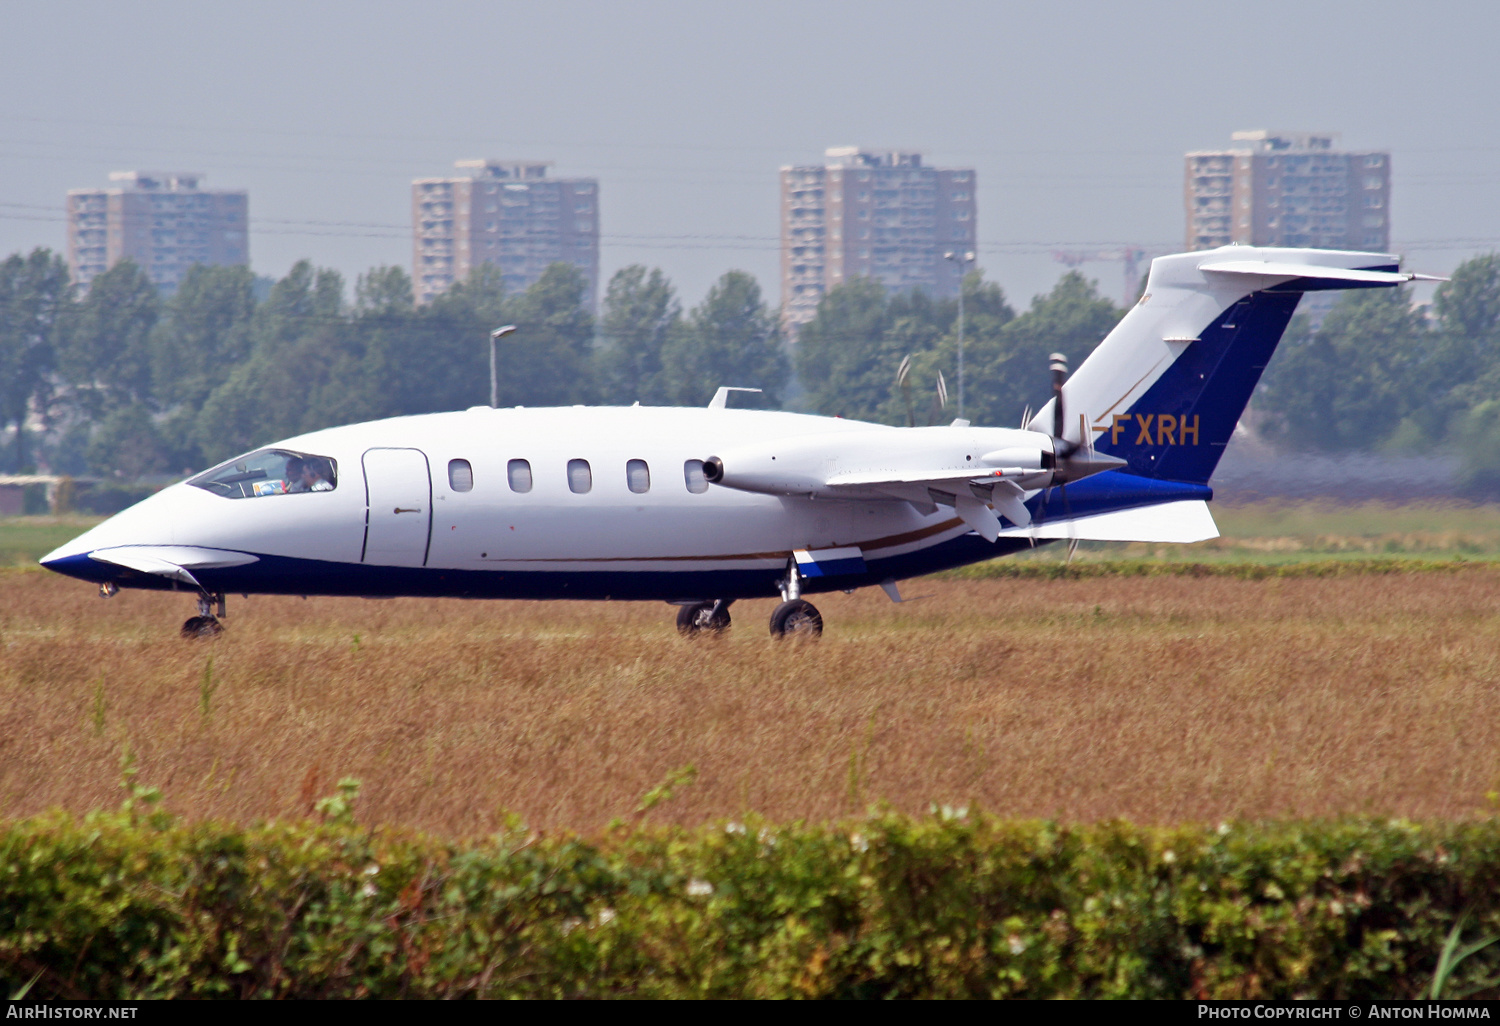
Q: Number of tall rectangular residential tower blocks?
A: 4